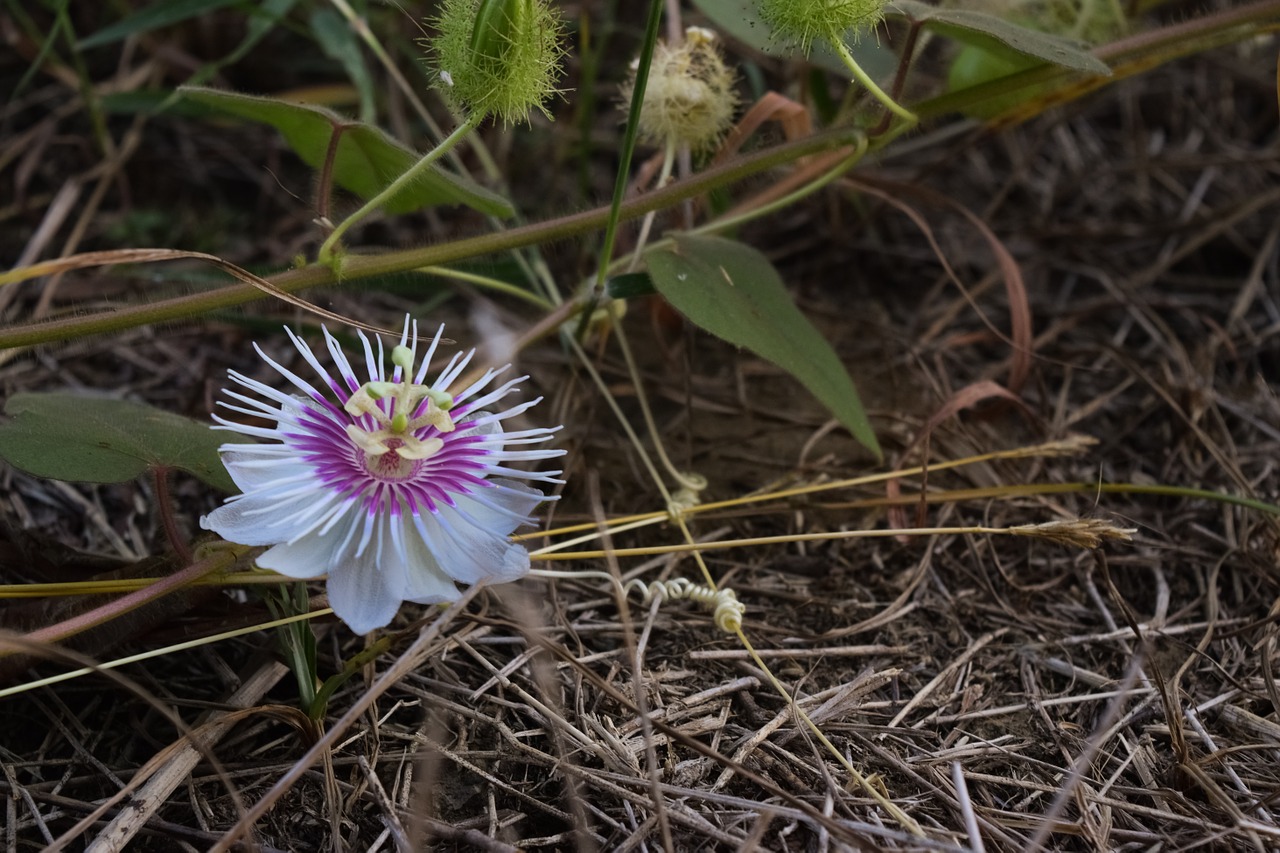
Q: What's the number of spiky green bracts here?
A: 2